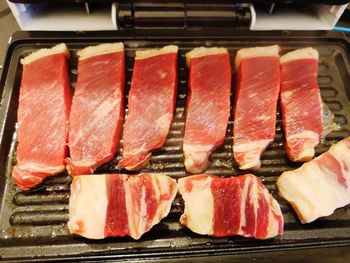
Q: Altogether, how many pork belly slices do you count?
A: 3